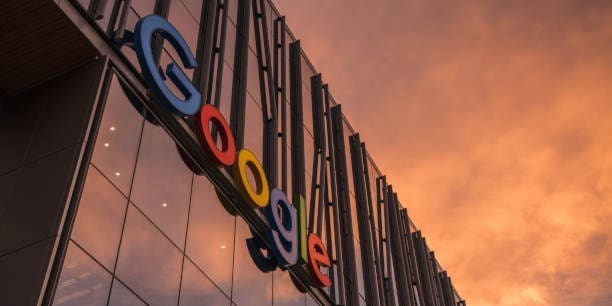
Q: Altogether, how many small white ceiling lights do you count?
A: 5